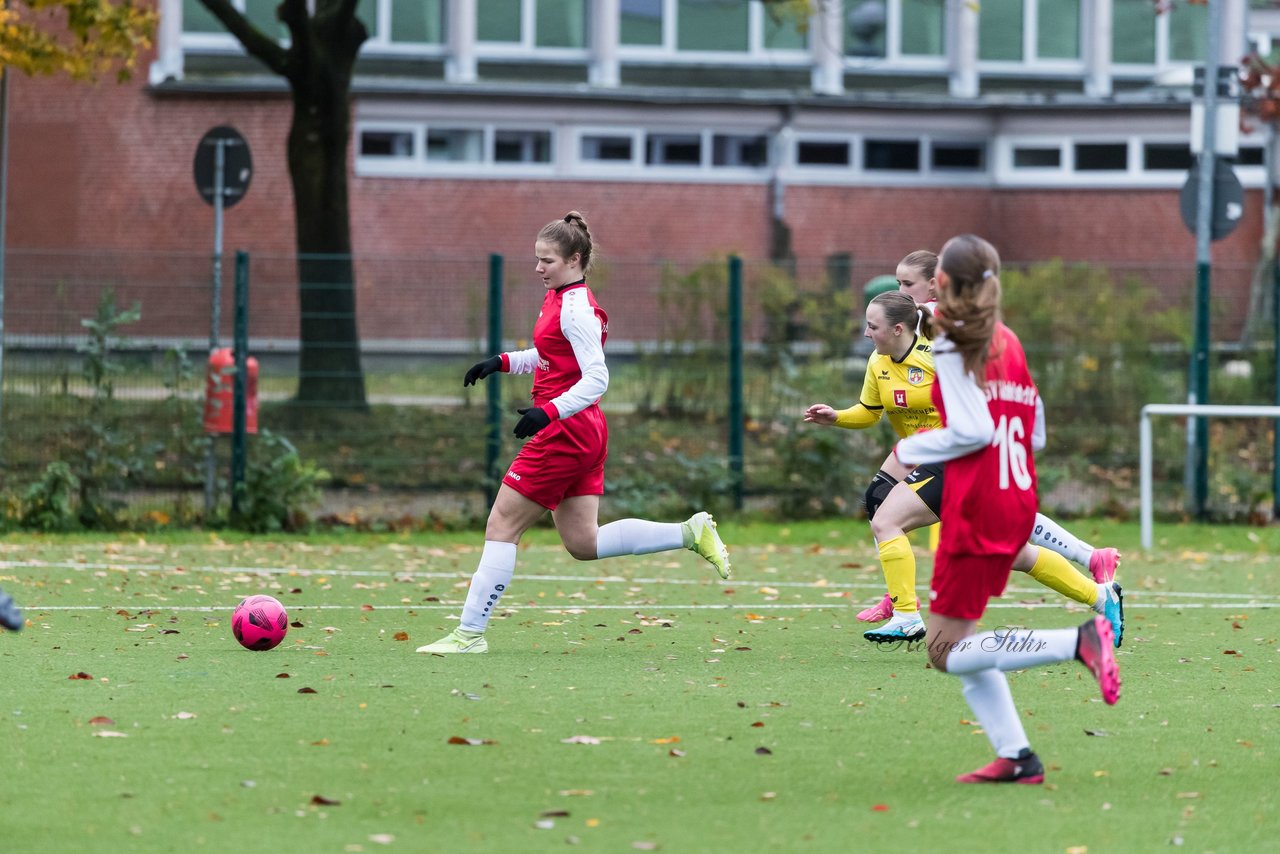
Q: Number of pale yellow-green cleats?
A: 2